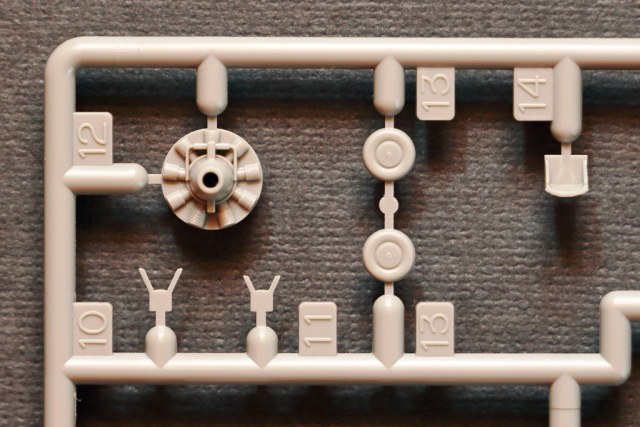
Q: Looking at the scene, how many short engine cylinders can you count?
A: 9